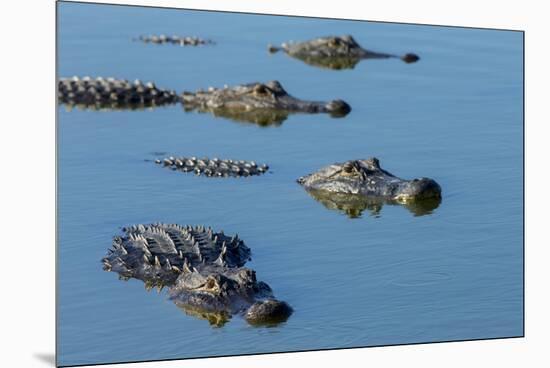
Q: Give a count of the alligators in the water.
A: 4